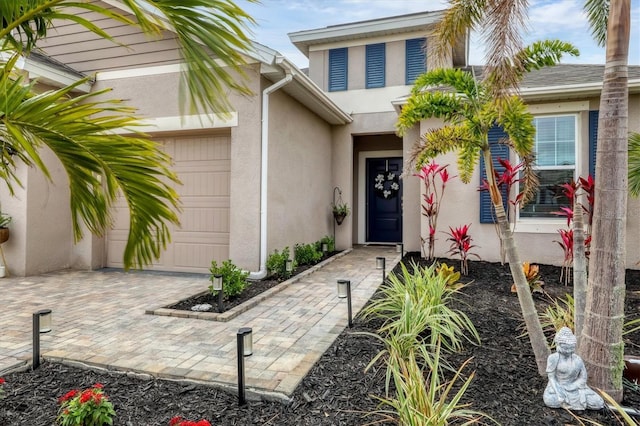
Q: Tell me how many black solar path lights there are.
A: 8